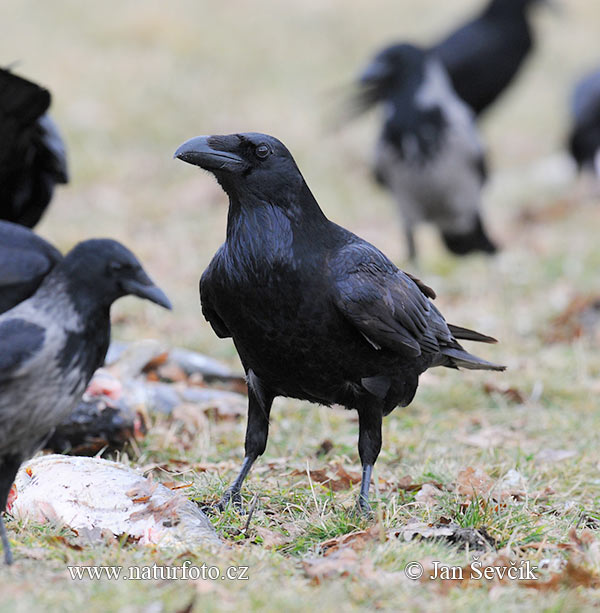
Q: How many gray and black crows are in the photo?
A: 2